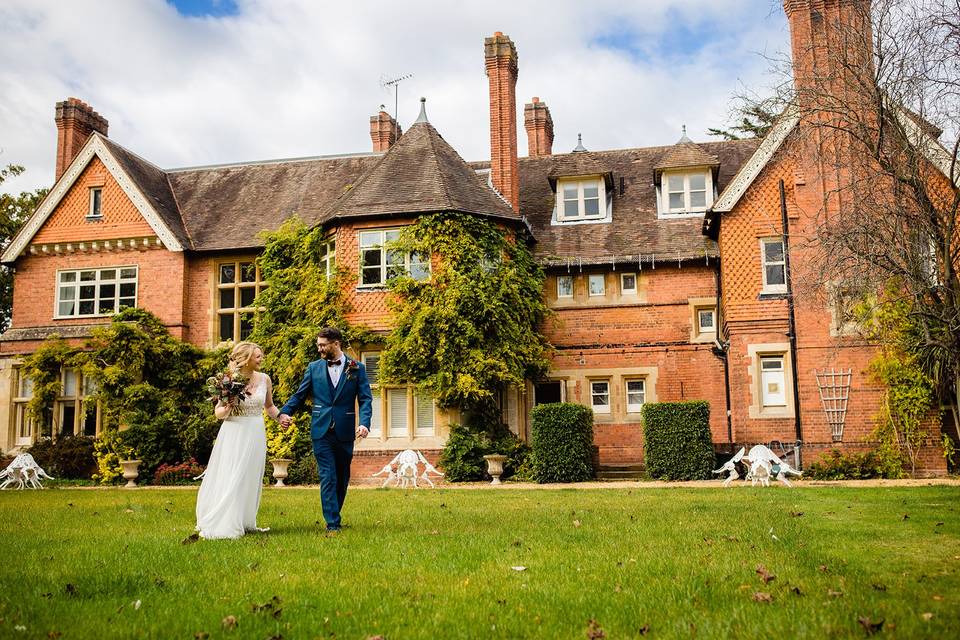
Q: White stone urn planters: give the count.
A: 3